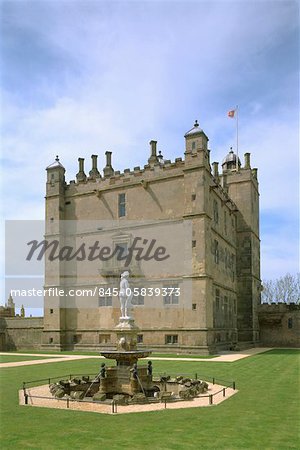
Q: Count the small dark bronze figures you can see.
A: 3